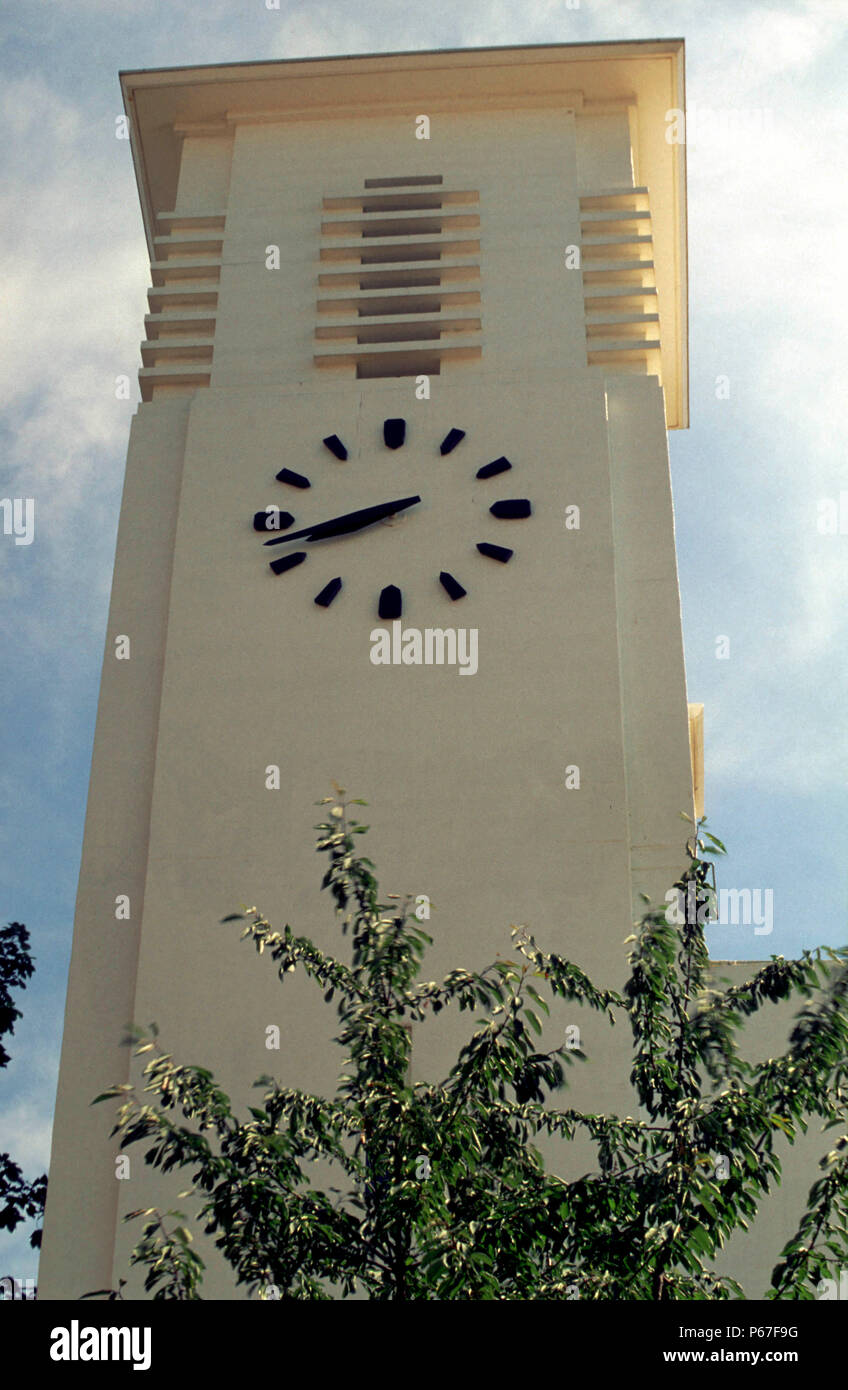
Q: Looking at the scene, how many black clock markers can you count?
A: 12